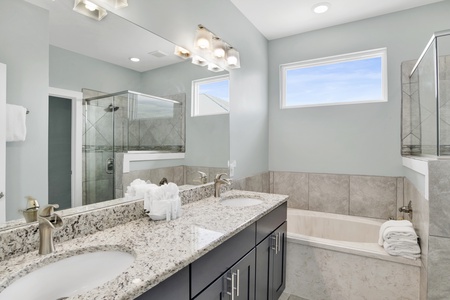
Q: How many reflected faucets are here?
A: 2